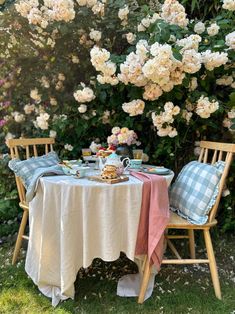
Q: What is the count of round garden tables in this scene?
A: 1